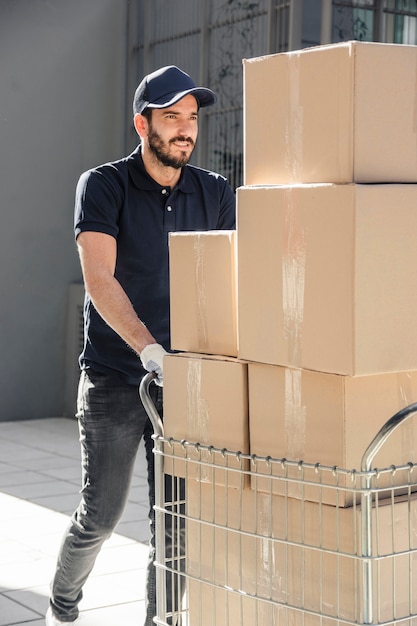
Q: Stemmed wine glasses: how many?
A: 0